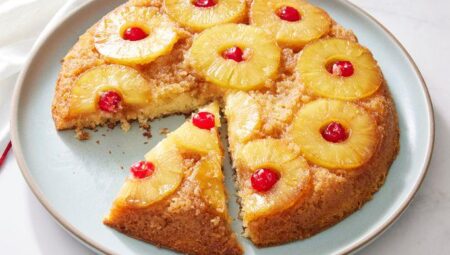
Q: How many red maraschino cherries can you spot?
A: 10